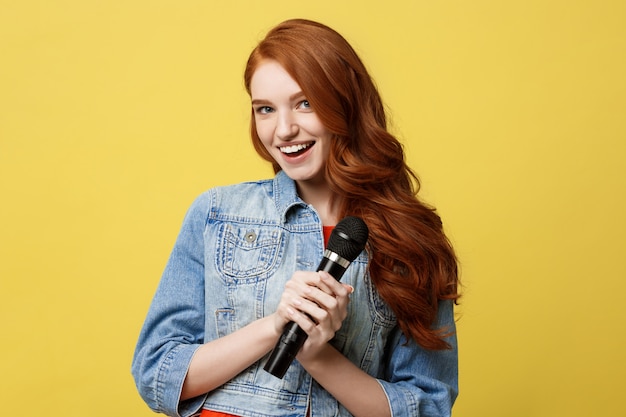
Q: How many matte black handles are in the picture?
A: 1